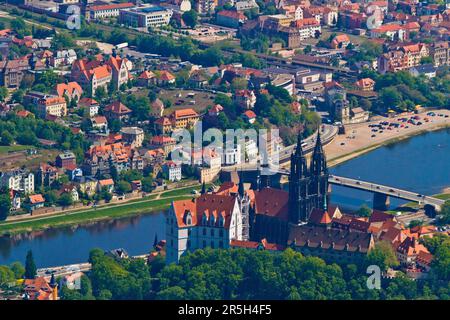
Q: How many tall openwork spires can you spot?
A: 2